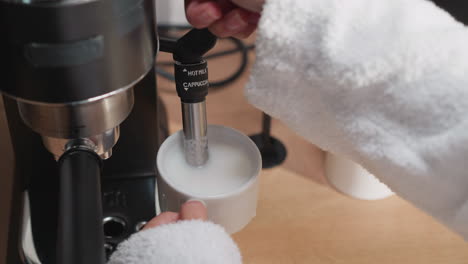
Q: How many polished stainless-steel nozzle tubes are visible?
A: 1